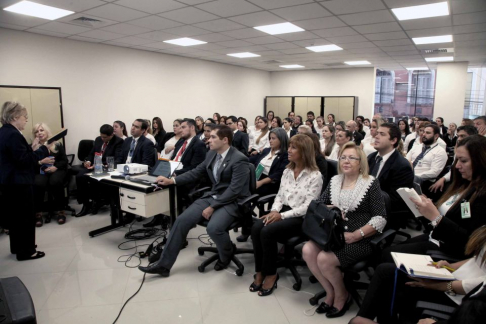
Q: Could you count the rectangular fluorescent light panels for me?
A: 11